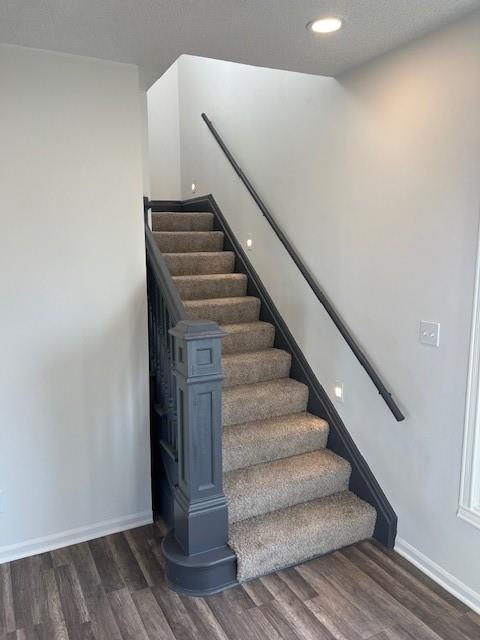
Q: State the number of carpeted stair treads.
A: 11